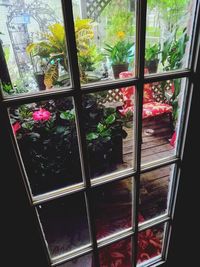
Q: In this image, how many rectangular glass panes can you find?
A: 12